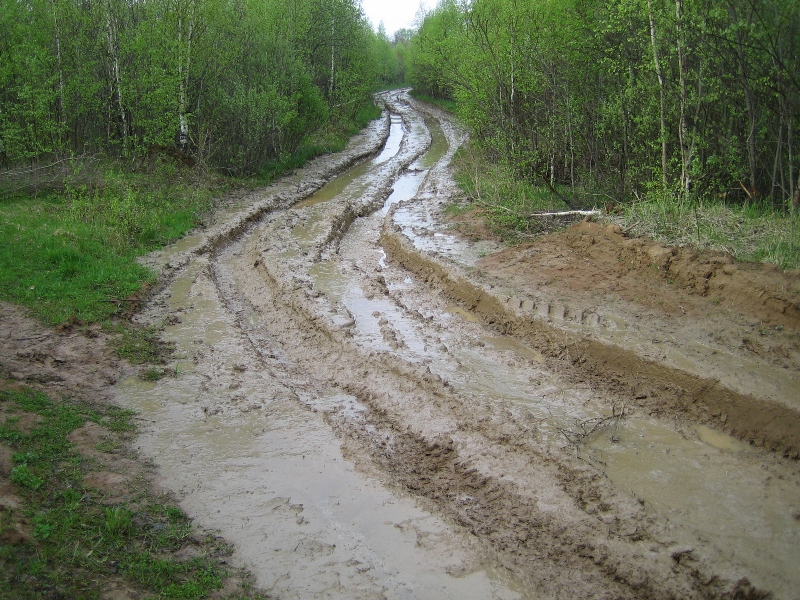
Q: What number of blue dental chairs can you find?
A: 0